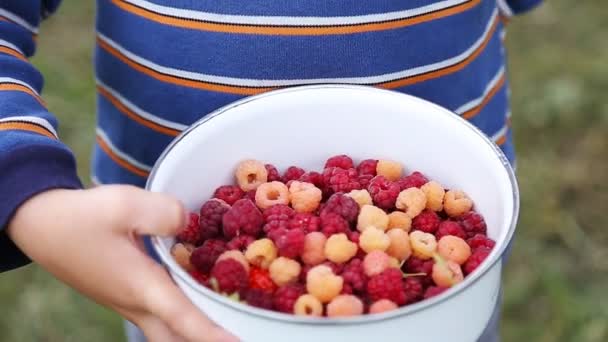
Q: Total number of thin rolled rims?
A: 1